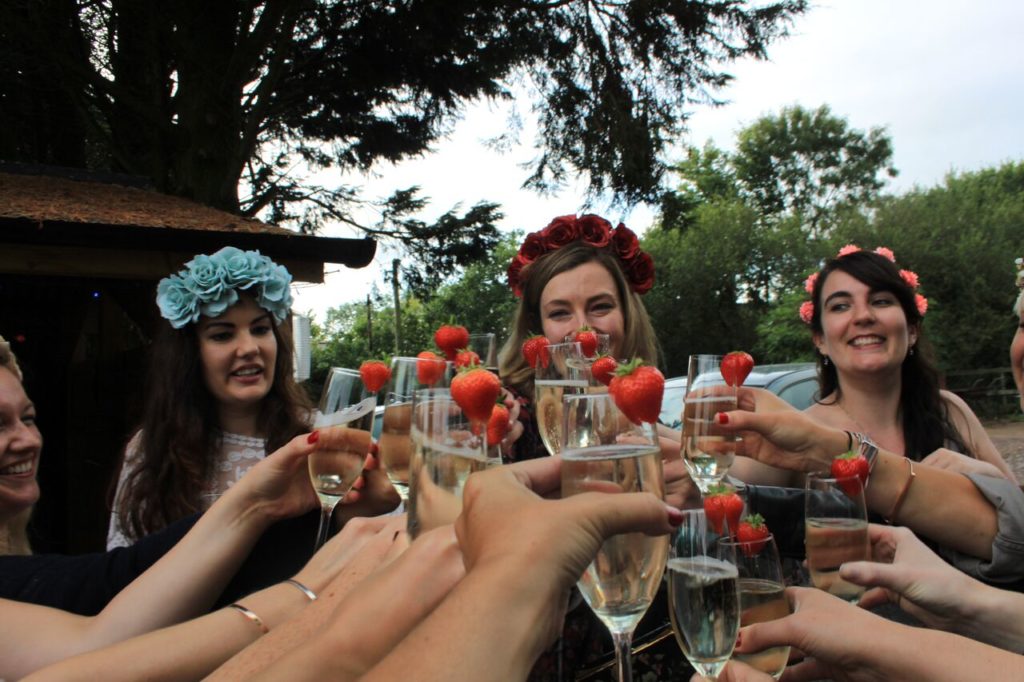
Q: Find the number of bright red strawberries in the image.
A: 14